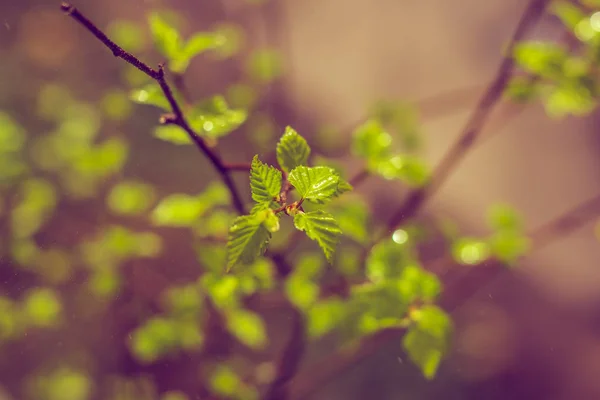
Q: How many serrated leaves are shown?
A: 5